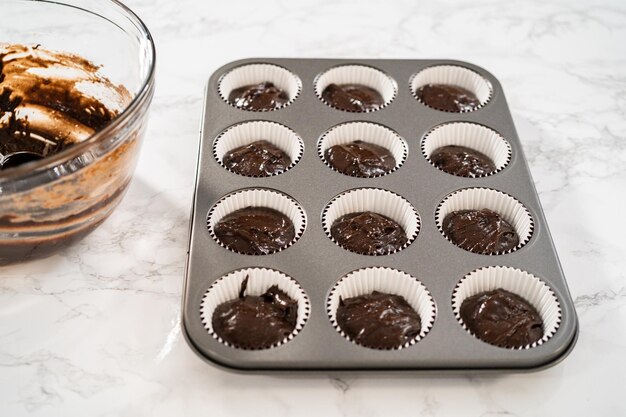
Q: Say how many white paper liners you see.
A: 12